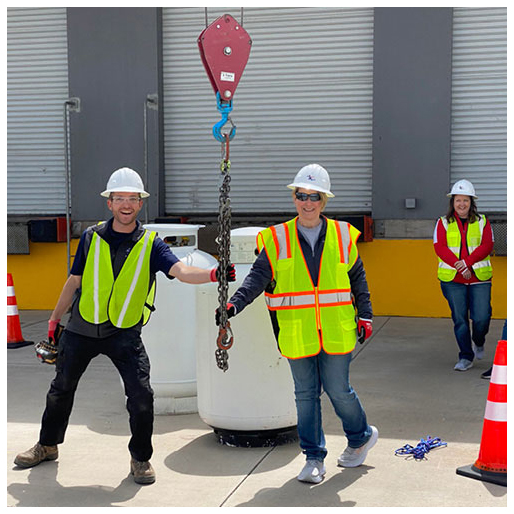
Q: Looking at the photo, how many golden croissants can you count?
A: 0